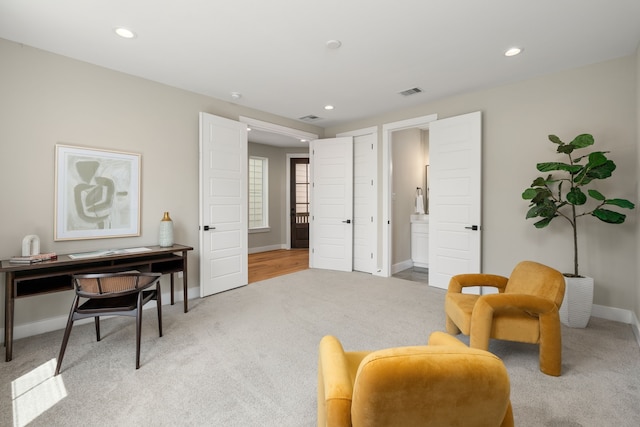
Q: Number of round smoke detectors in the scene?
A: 2